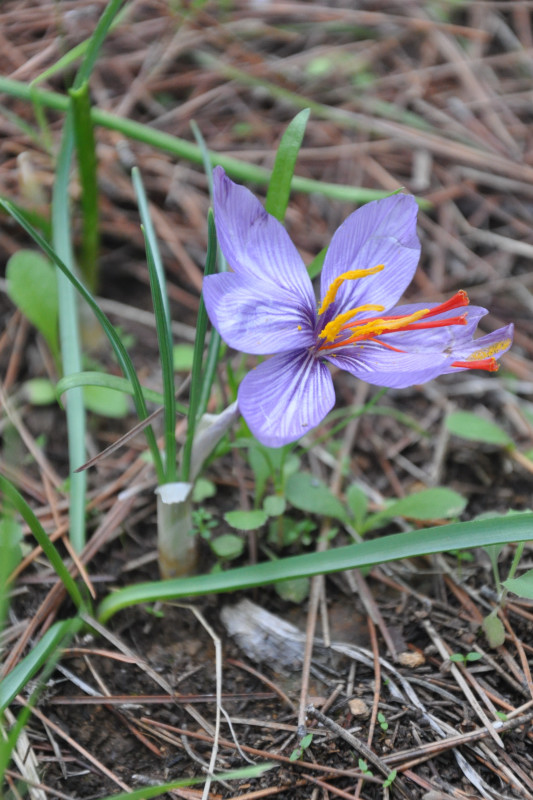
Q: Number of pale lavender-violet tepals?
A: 6